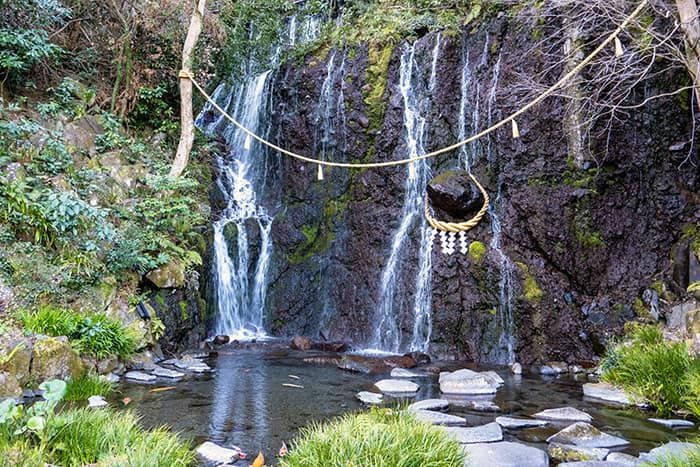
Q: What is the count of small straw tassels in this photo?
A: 5